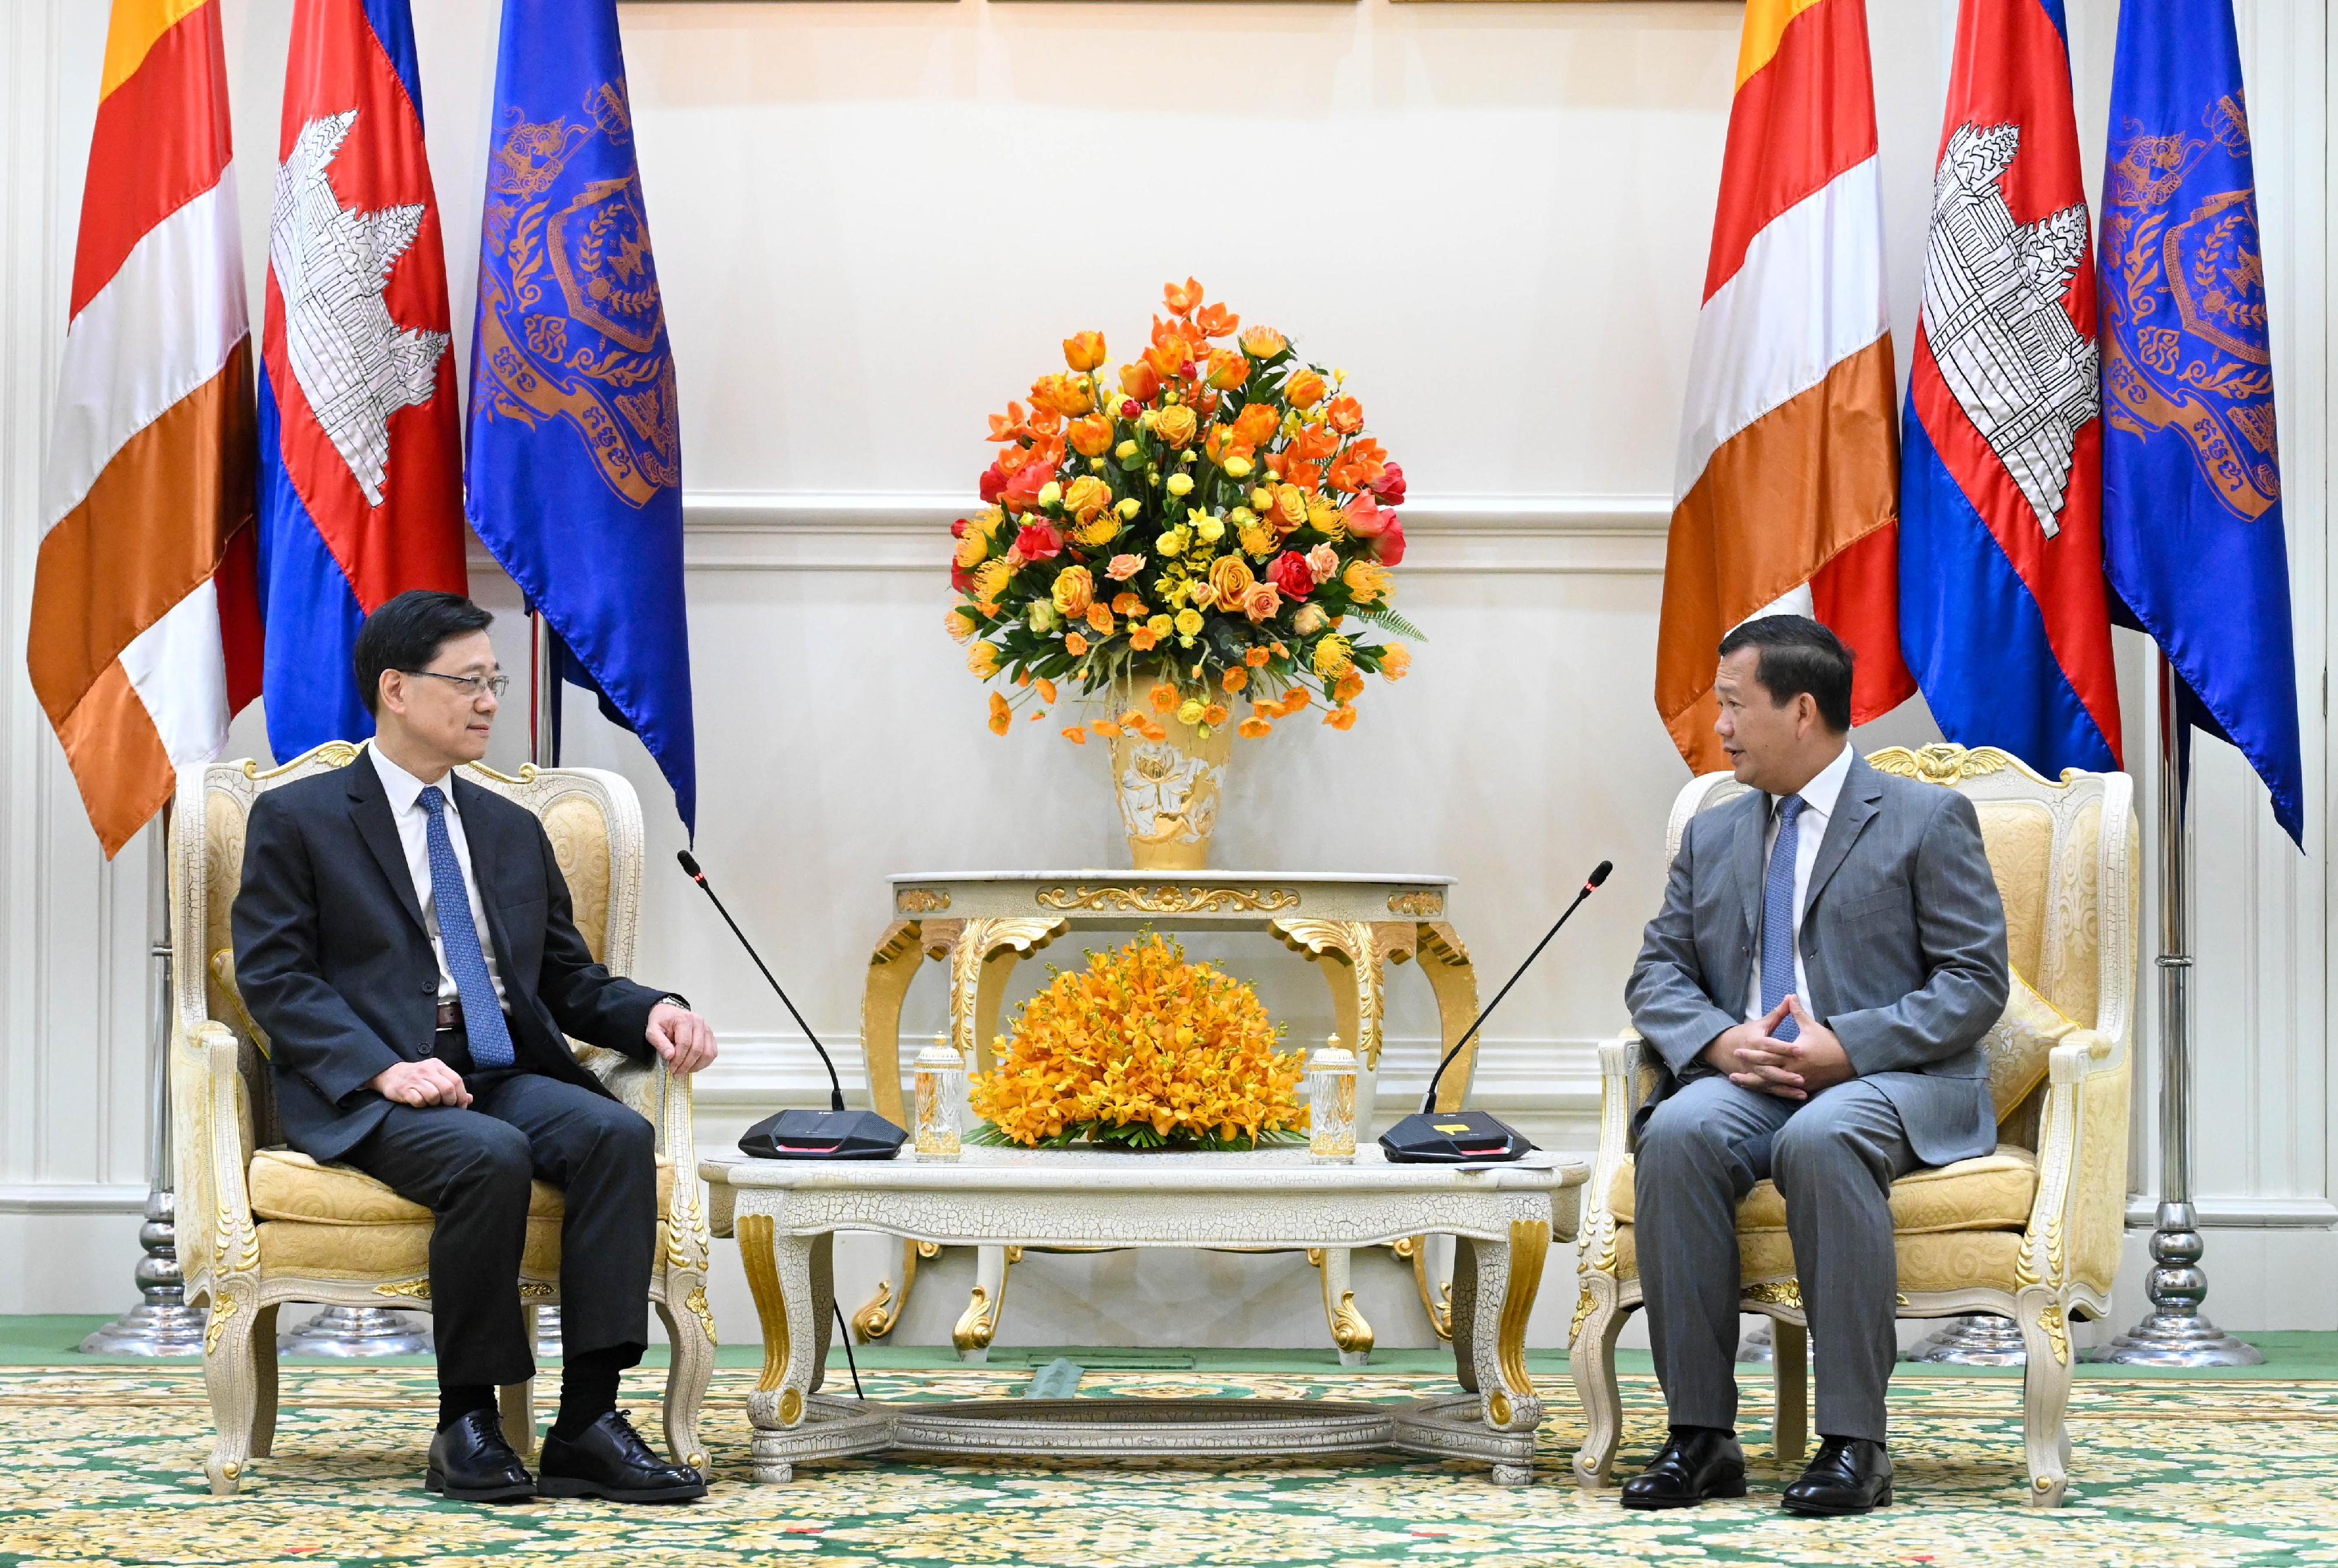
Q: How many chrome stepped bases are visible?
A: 6